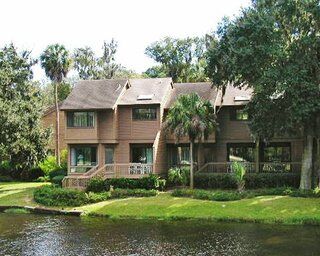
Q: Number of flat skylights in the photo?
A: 2